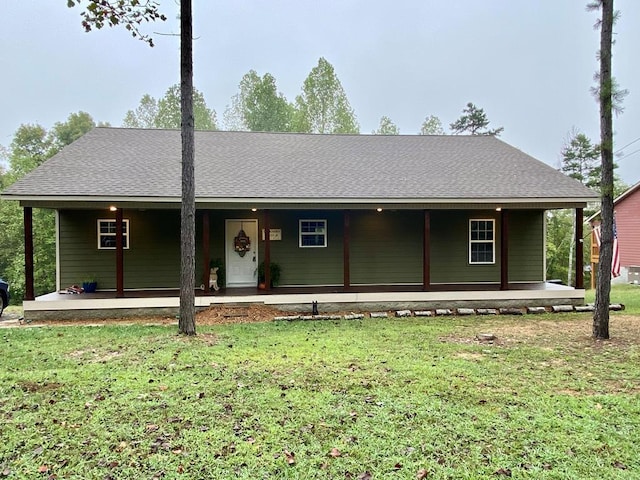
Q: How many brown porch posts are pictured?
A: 8